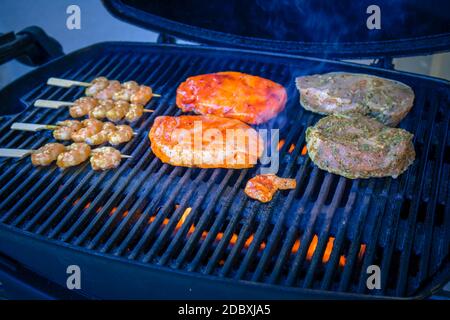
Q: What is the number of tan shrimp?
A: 15